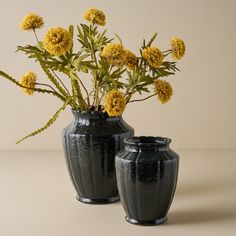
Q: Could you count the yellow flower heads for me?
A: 10